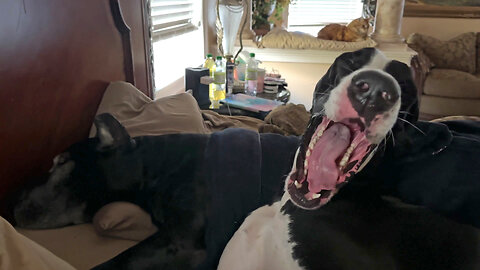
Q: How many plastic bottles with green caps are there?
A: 3